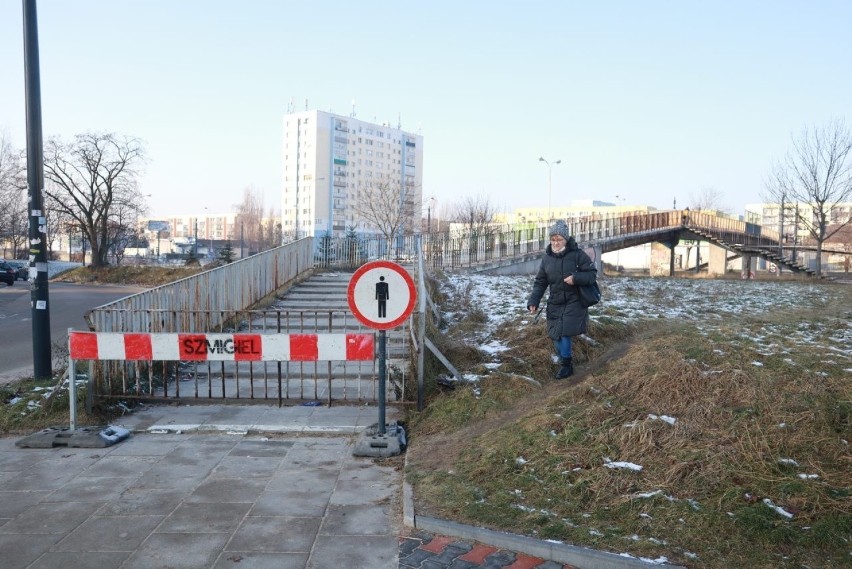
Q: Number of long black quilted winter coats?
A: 1